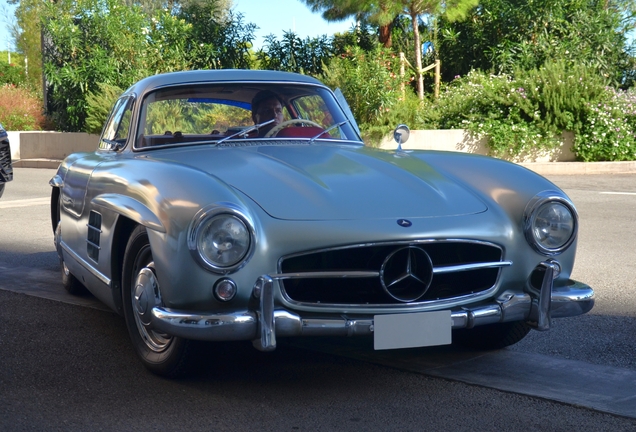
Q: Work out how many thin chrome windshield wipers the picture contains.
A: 2